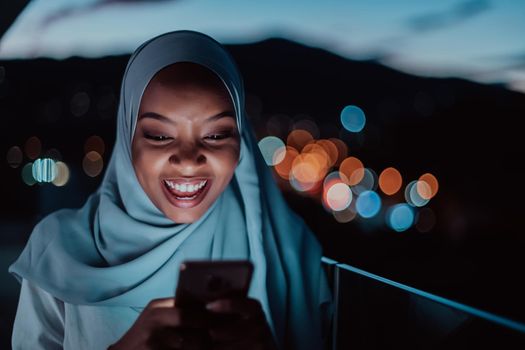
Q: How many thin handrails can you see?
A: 1